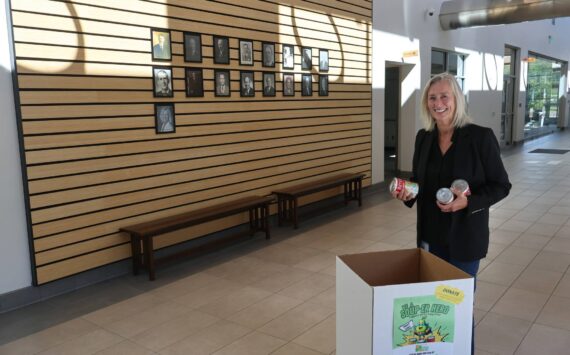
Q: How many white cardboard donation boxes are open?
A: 1